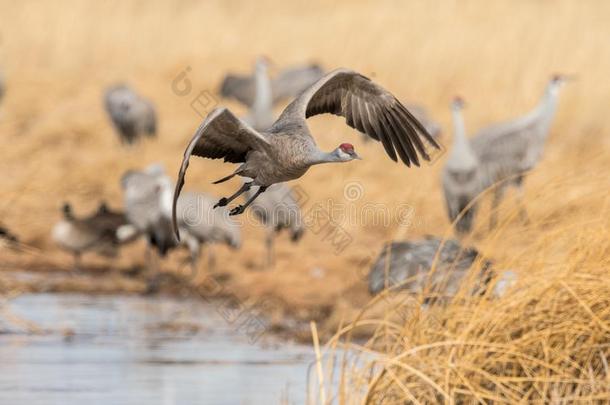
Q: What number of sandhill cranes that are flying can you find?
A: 1